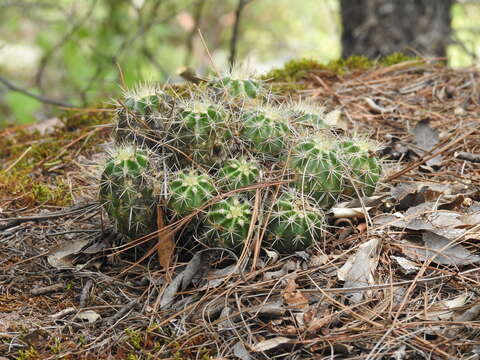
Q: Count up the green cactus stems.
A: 12